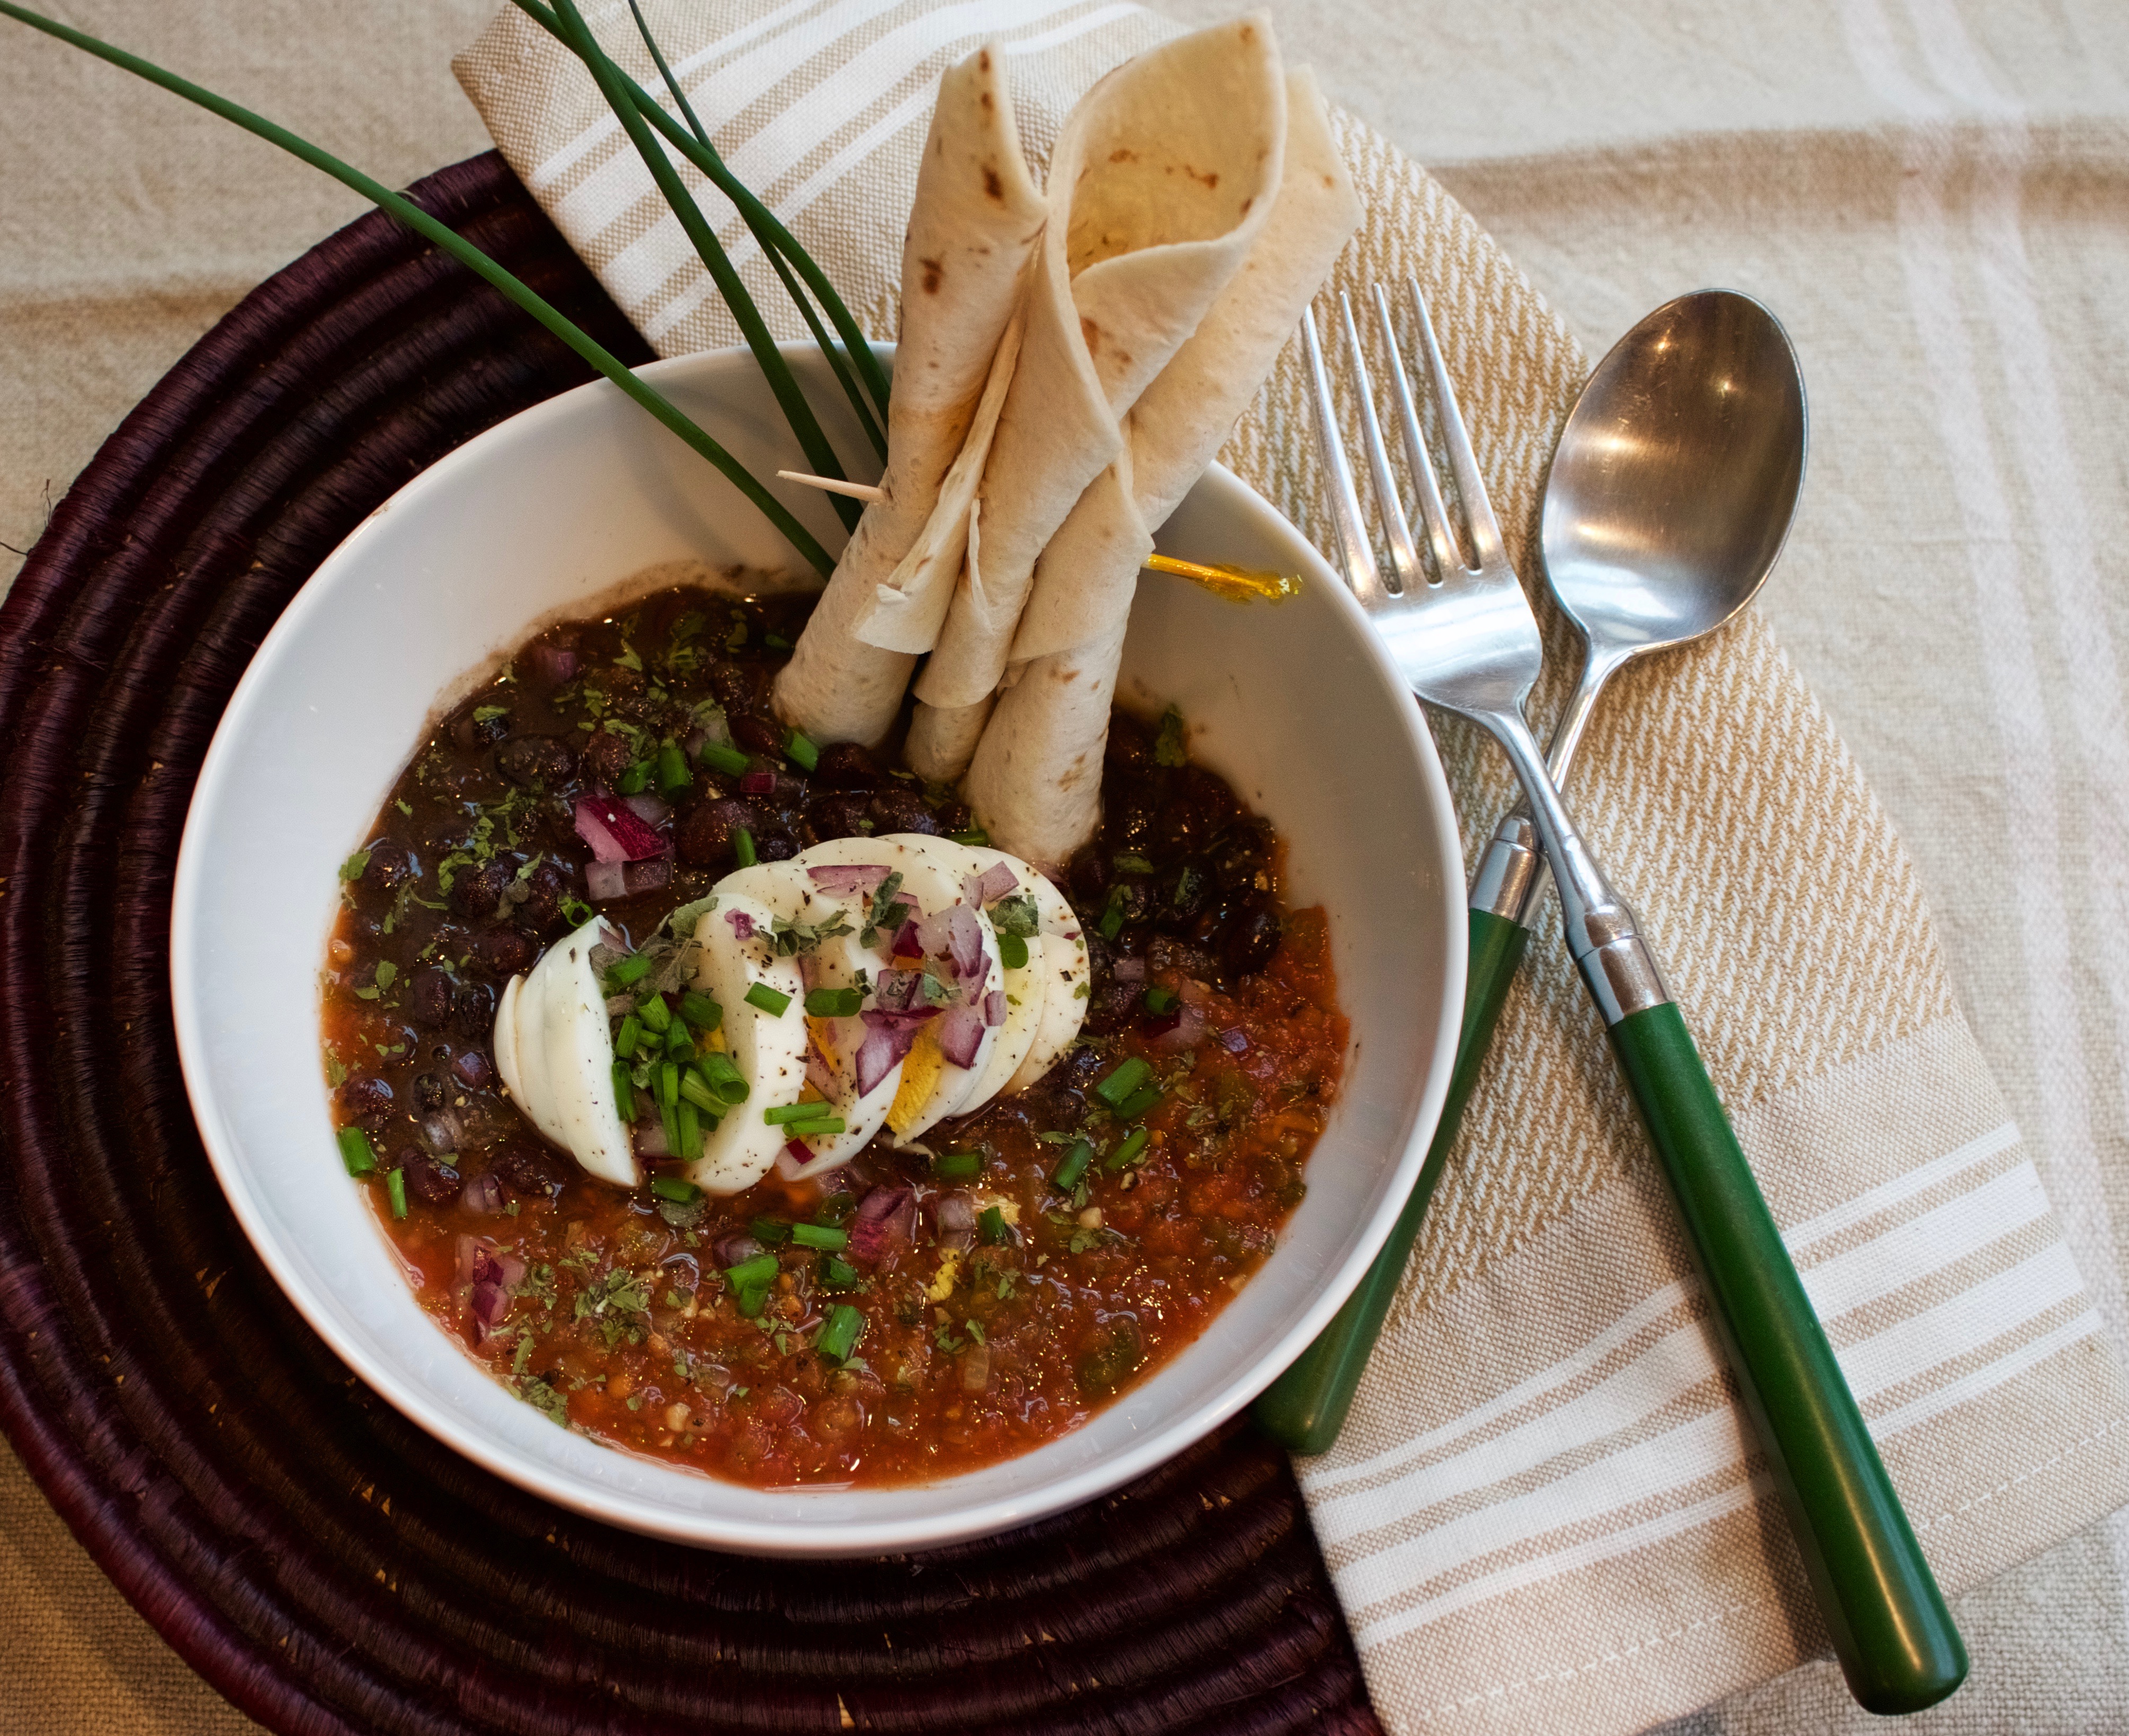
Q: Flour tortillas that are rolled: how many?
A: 3